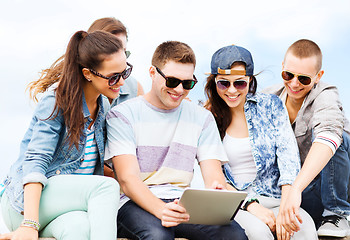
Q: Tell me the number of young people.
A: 5